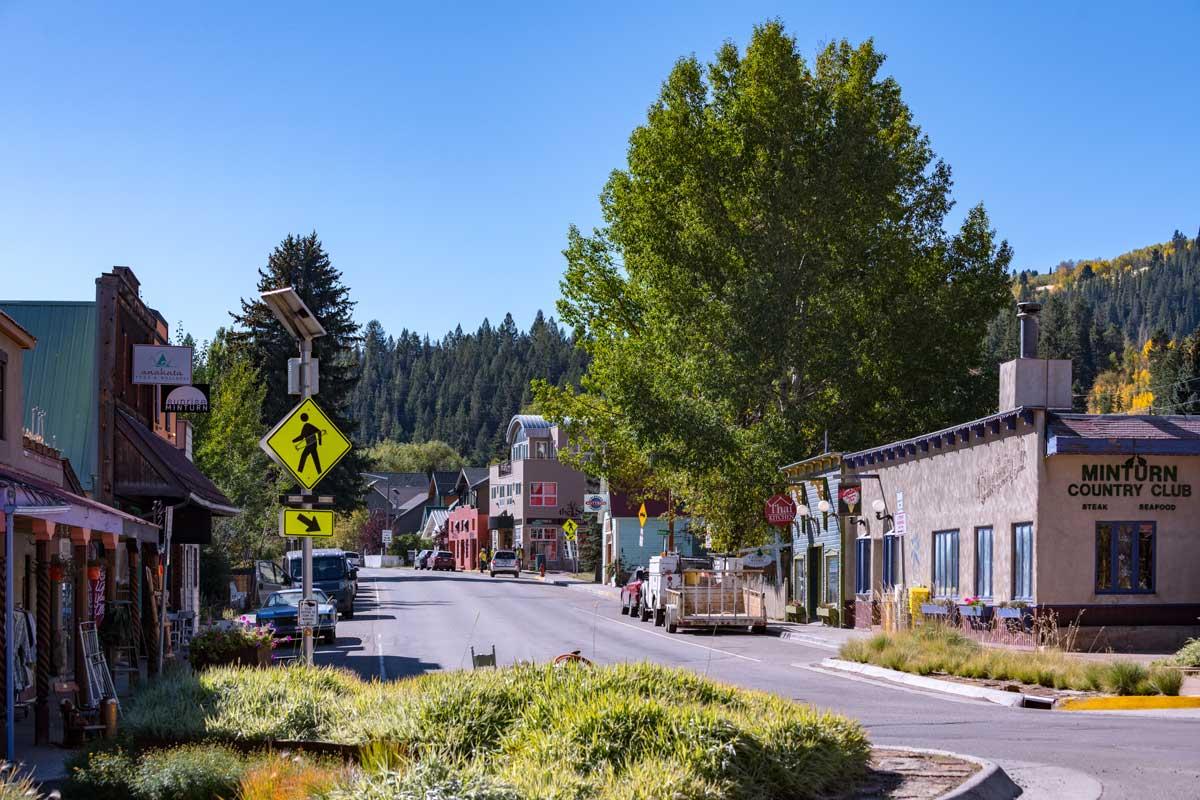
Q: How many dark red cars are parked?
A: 2